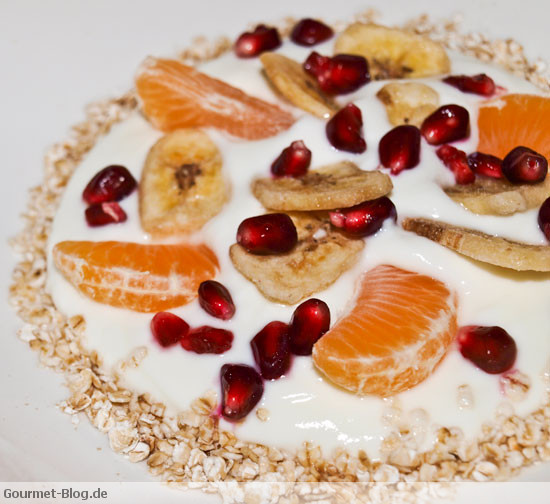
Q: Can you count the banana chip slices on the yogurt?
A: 8